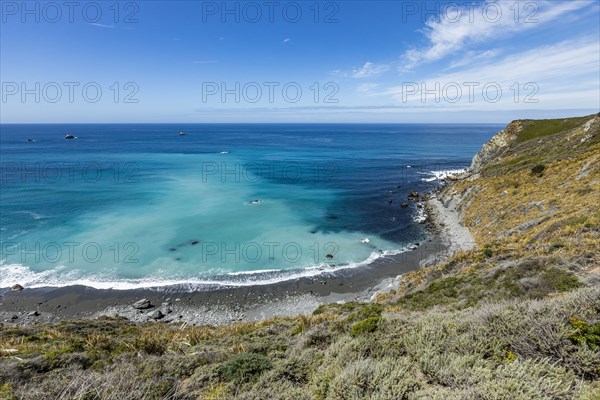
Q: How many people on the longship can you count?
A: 0